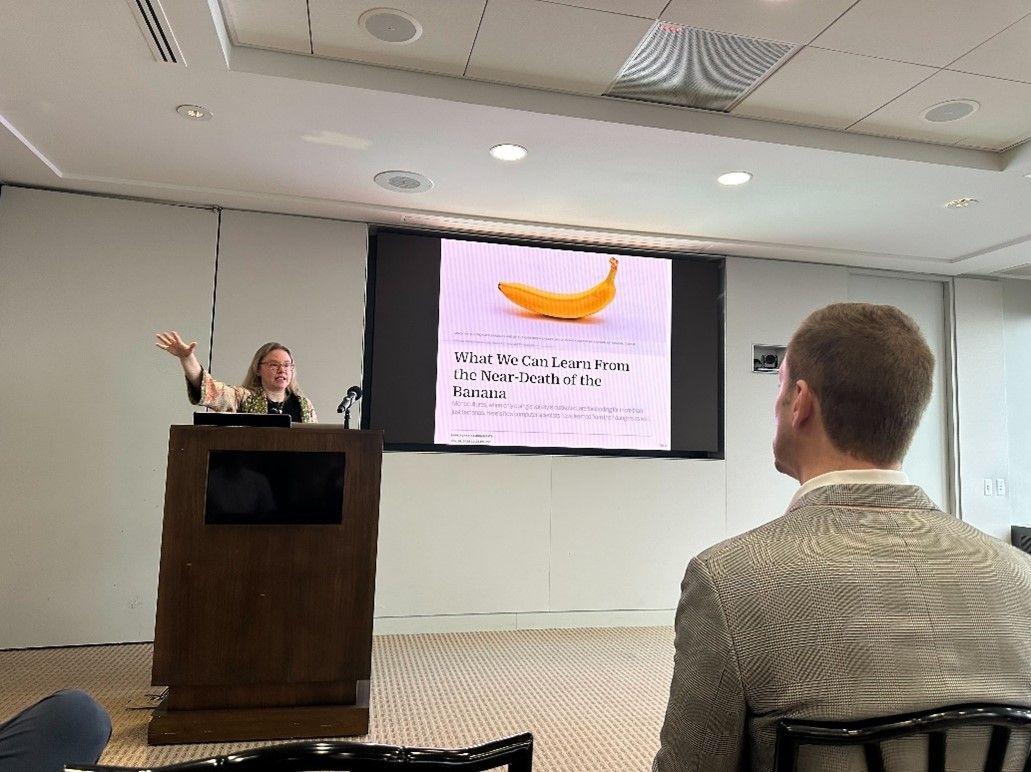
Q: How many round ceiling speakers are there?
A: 3